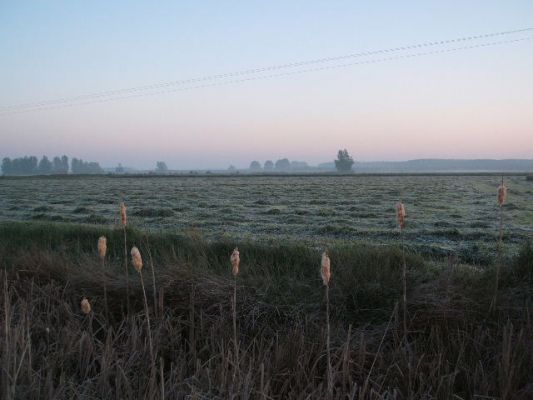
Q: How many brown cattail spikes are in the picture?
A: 8